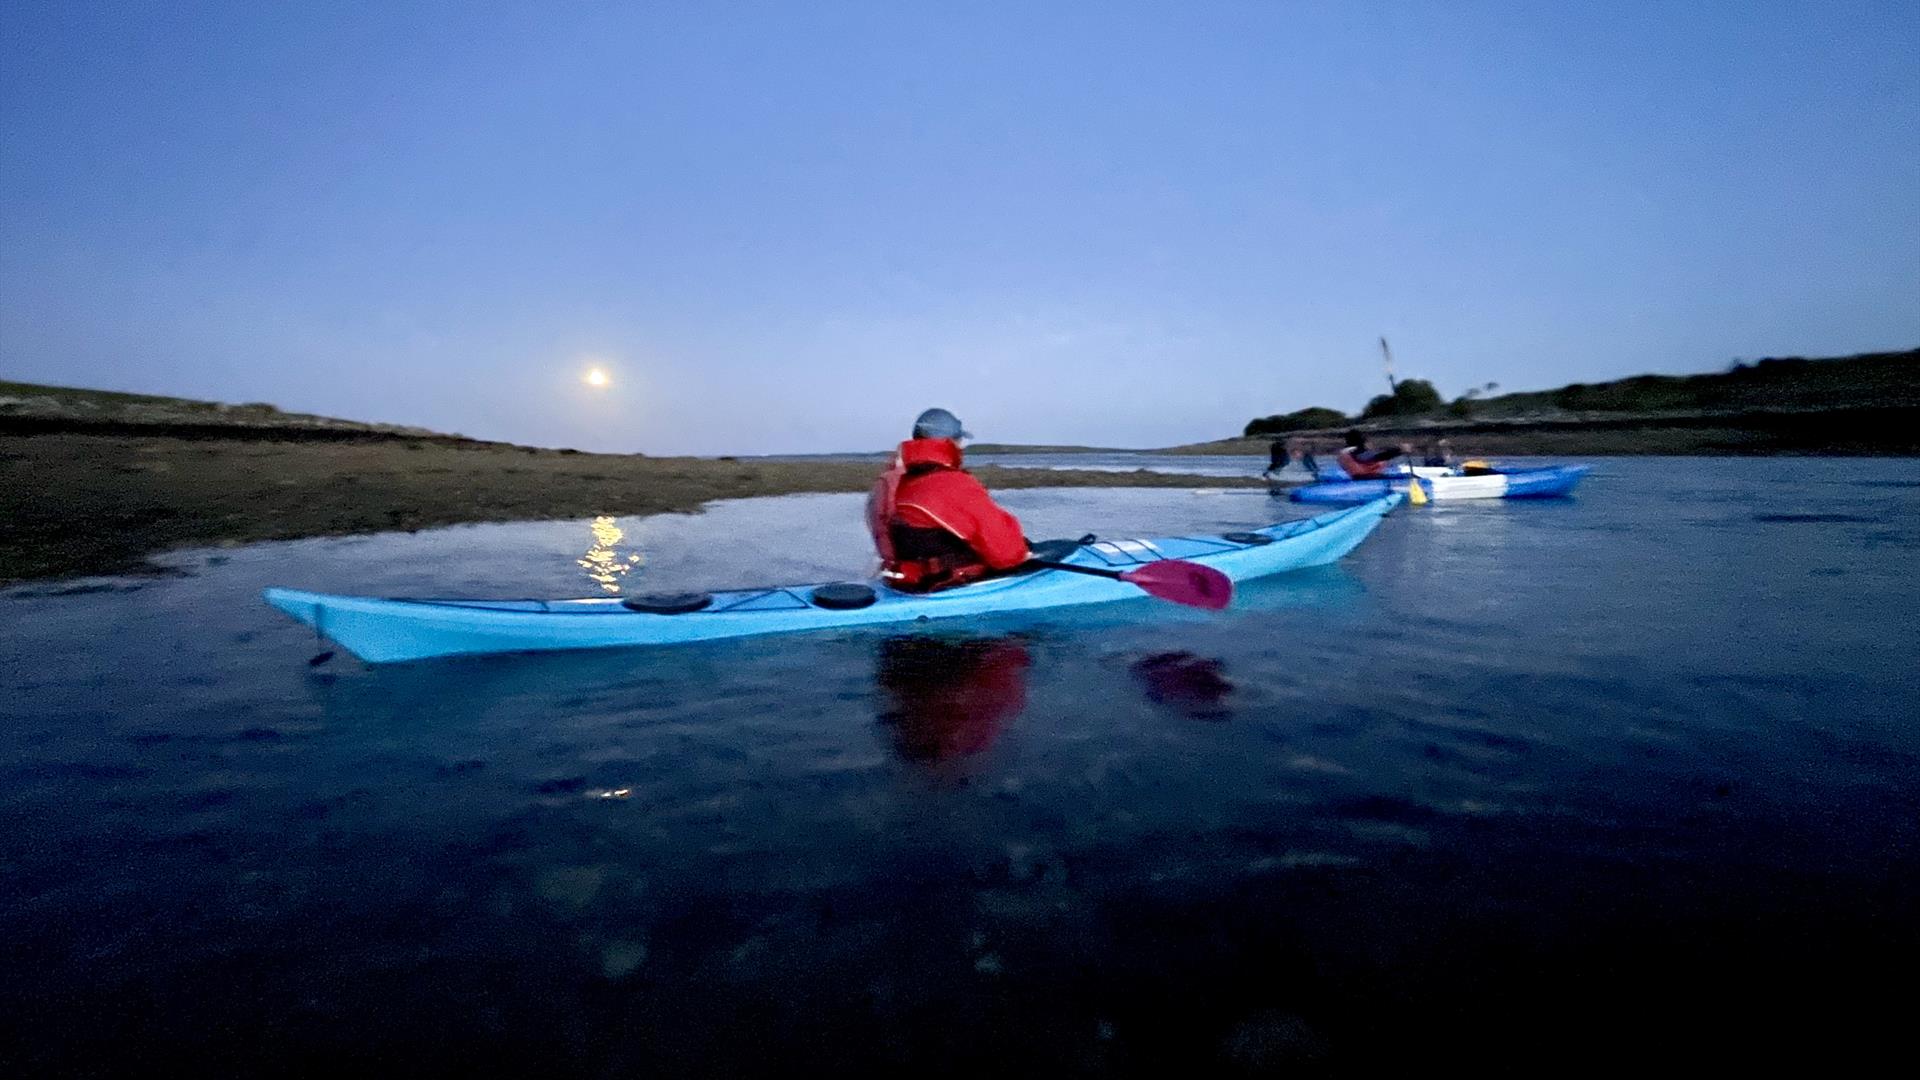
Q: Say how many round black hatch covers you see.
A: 3